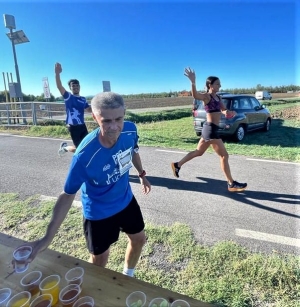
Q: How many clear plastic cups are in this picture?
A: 12